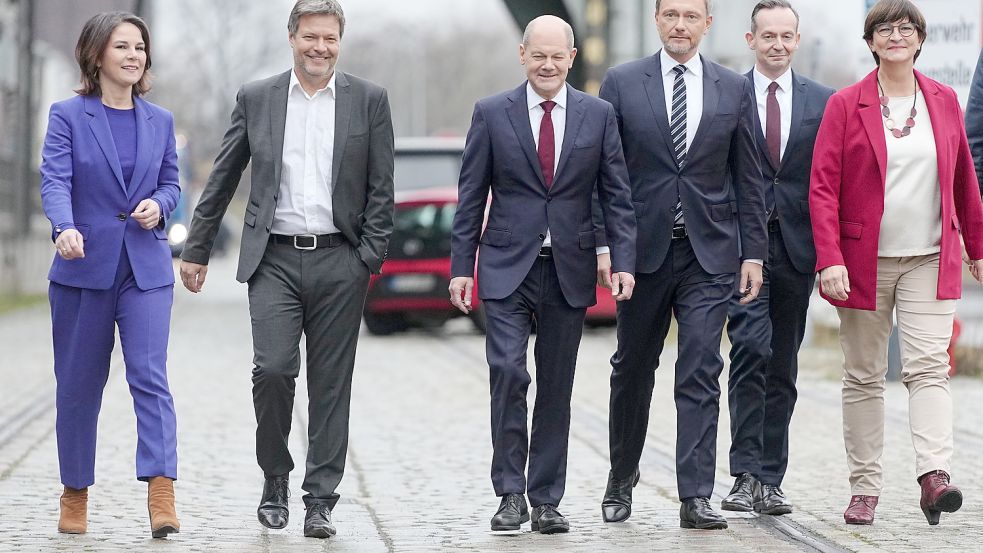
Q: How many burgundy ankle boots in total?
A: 2